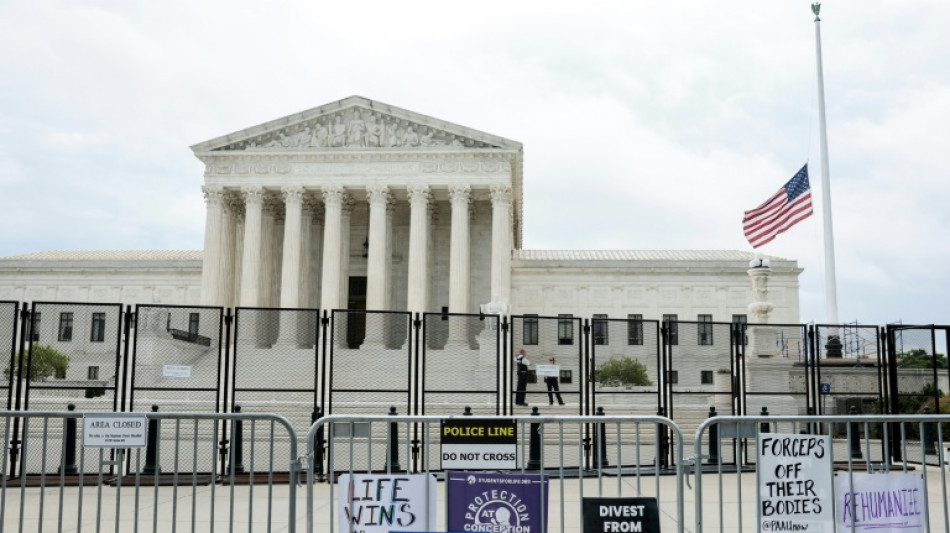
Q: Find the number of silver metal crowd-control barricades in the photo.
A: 3